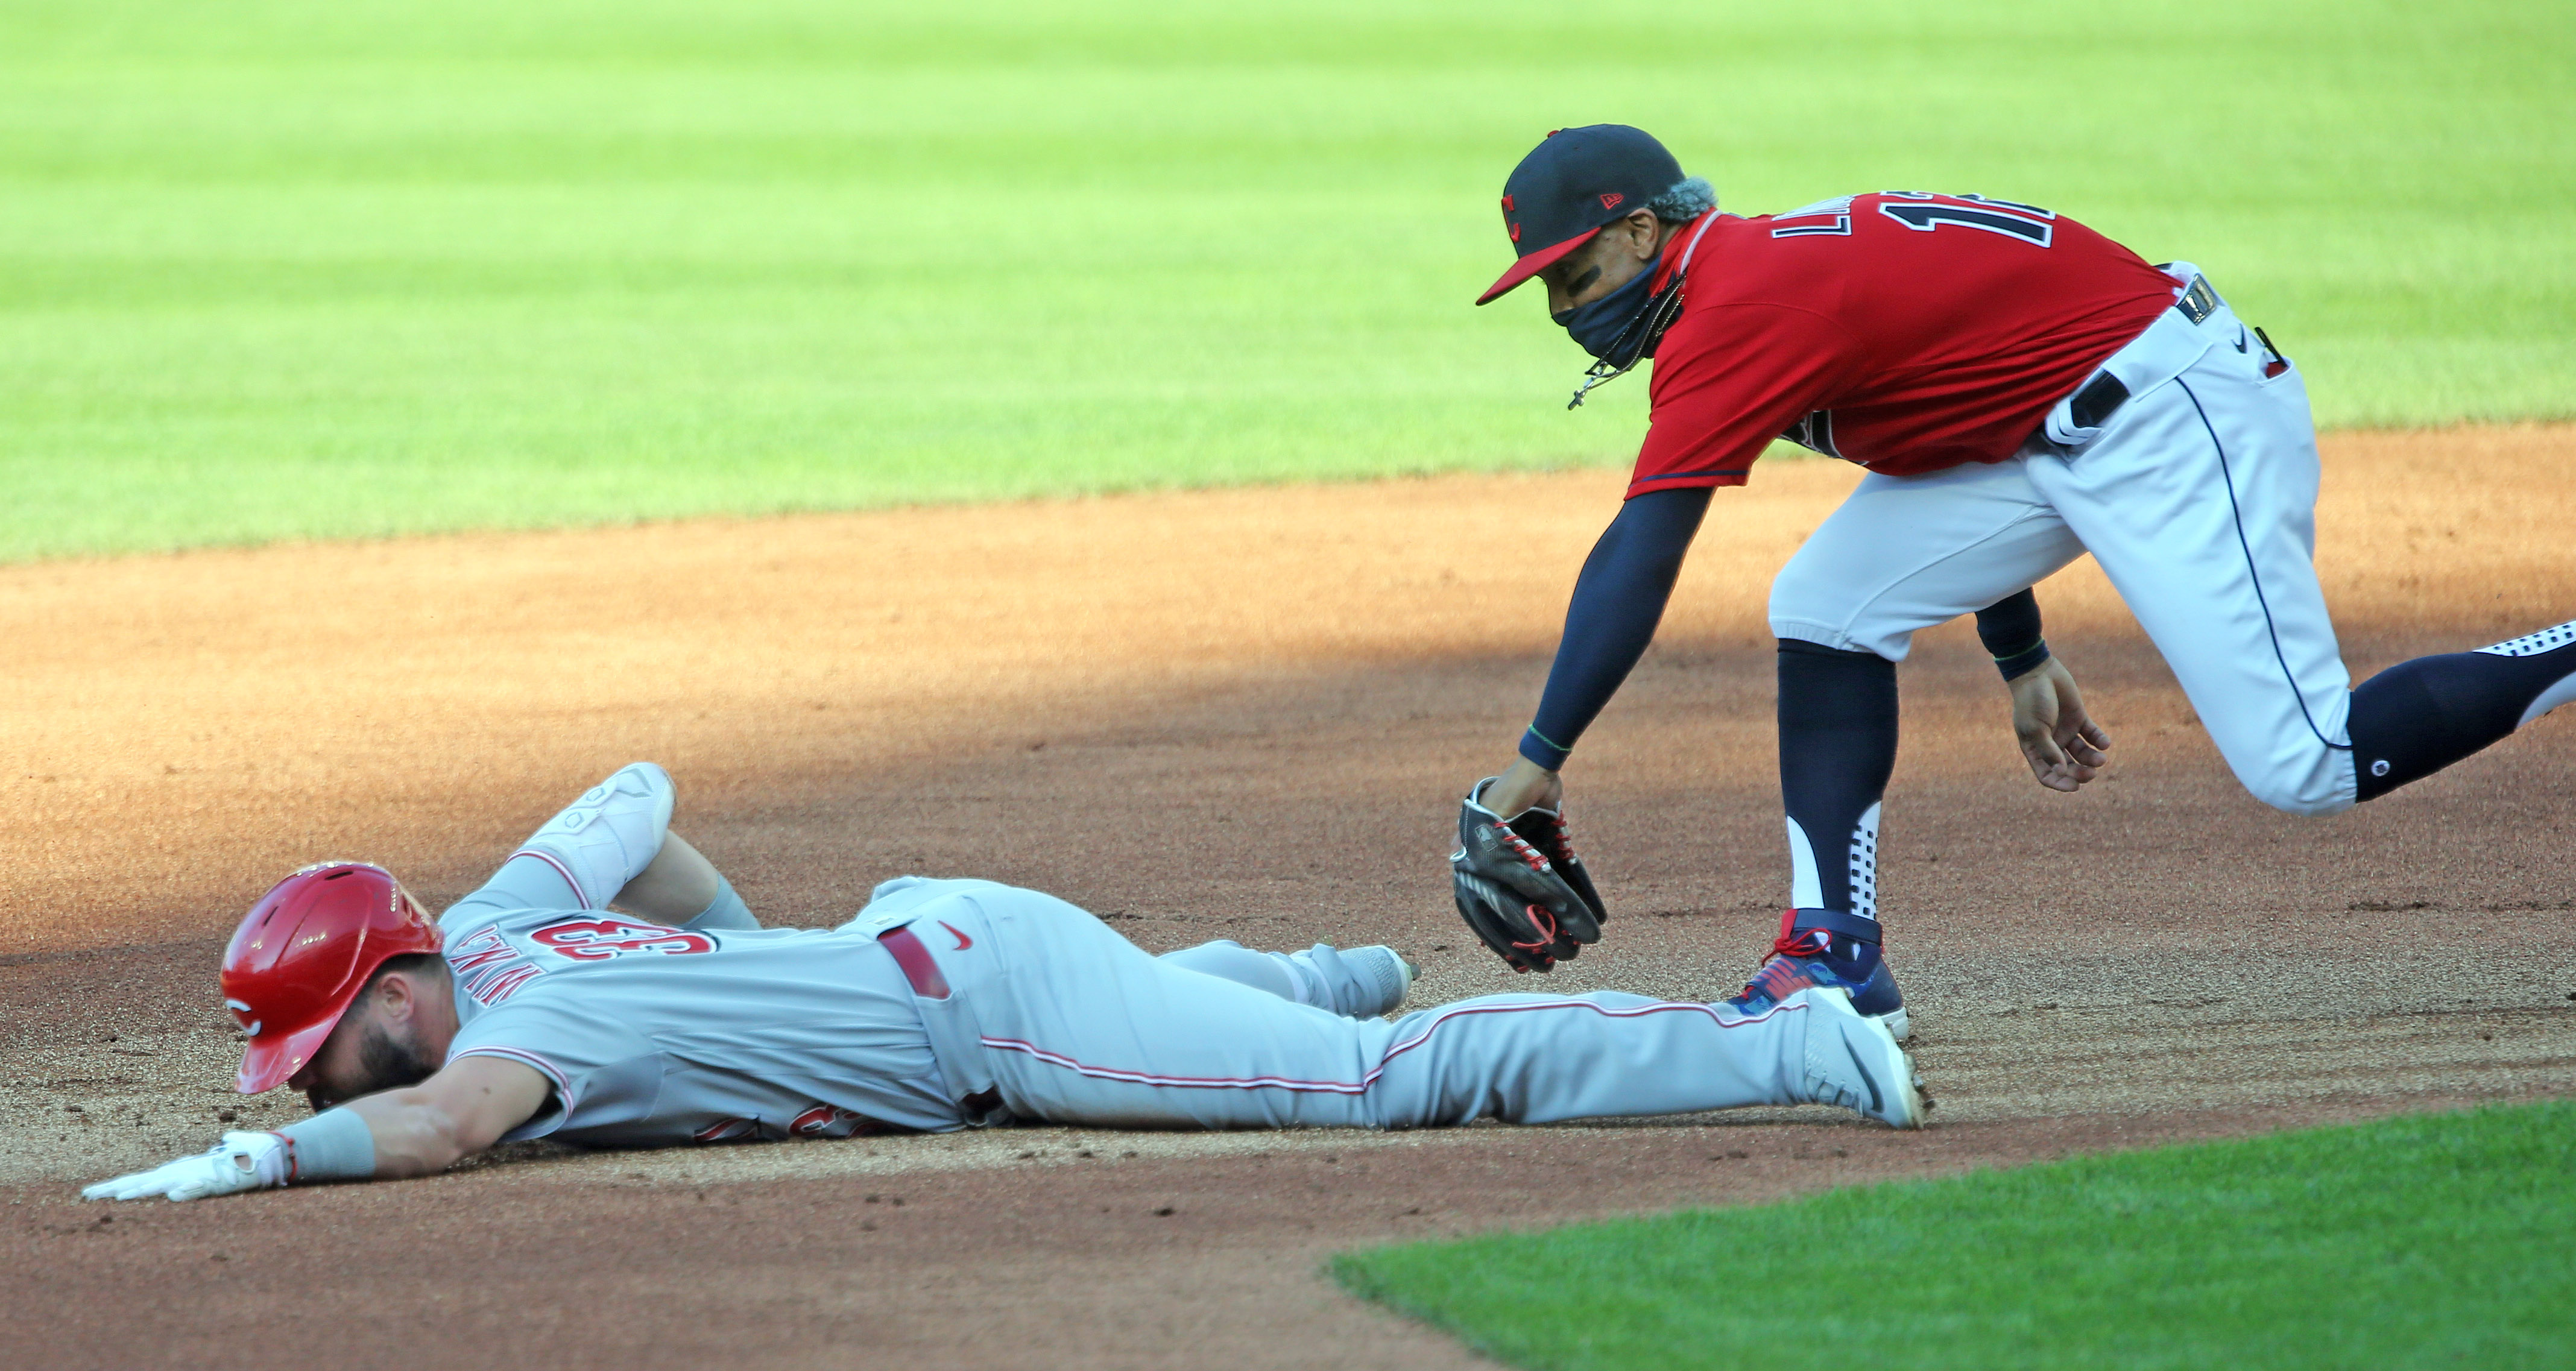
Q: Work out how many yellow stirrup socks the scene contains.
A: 0